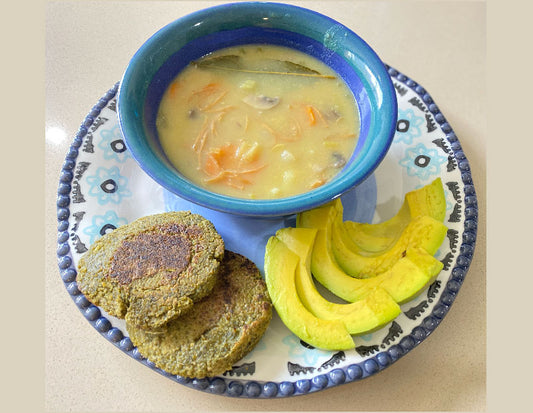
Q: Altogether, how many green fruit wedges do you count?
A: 5